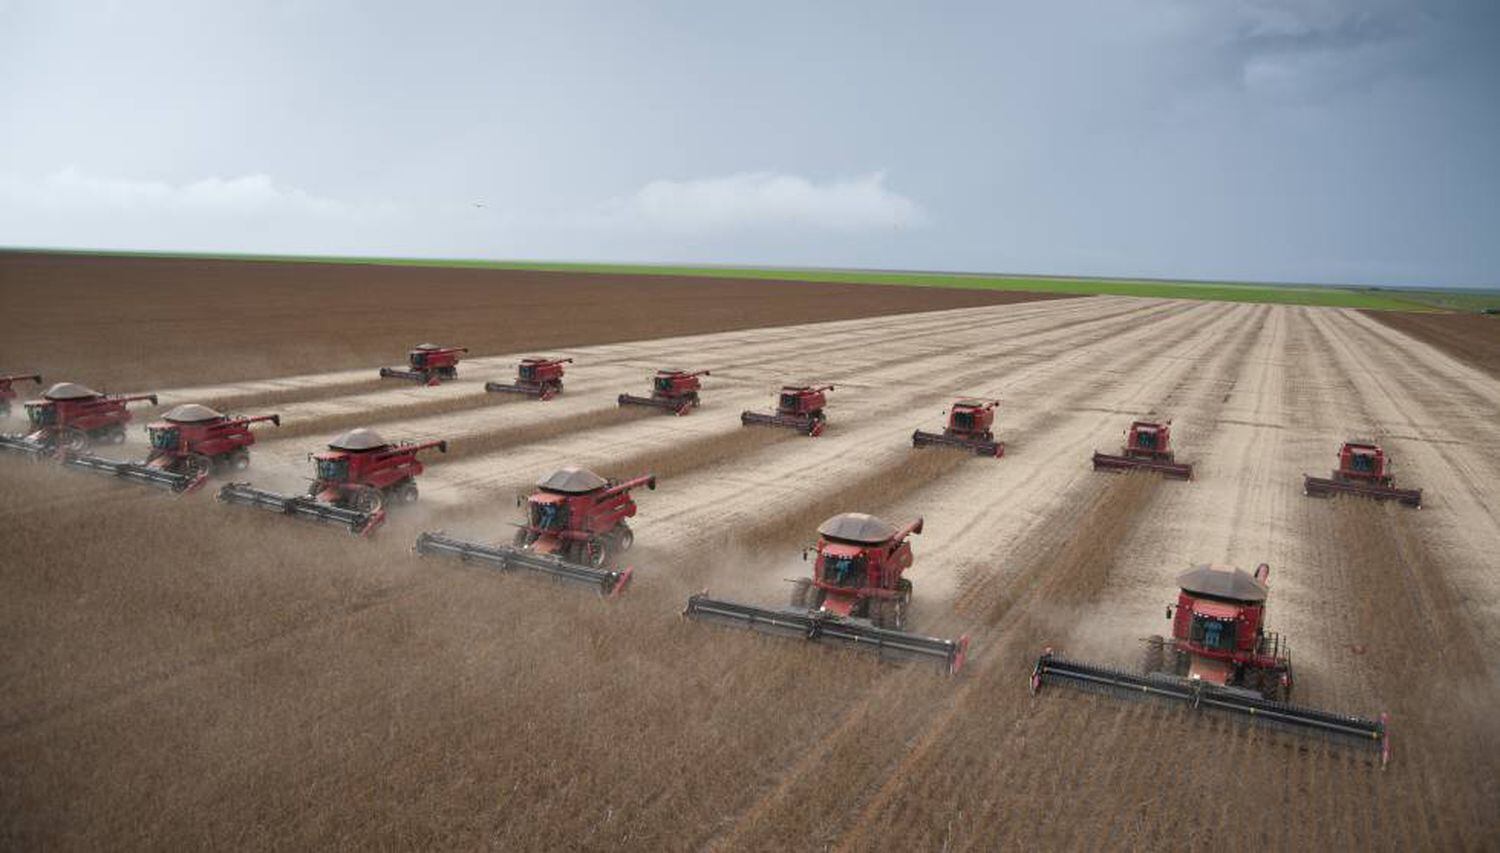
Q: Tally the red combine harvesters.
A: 14